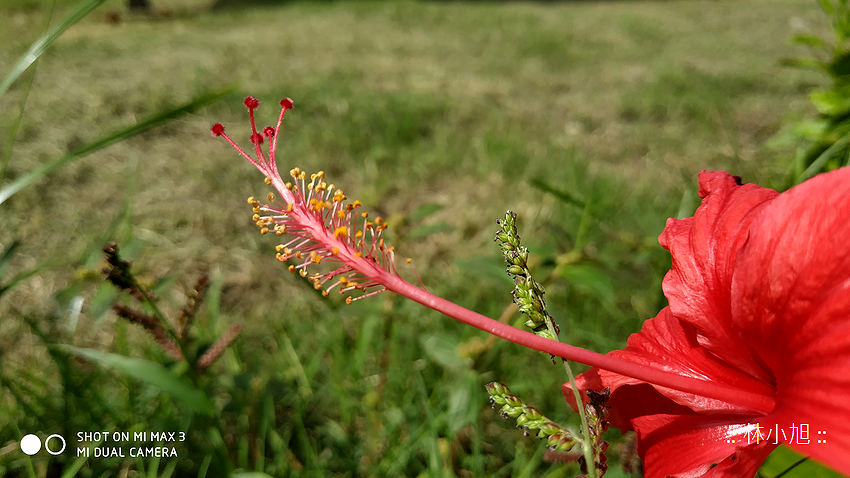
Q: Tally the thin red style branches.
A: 5